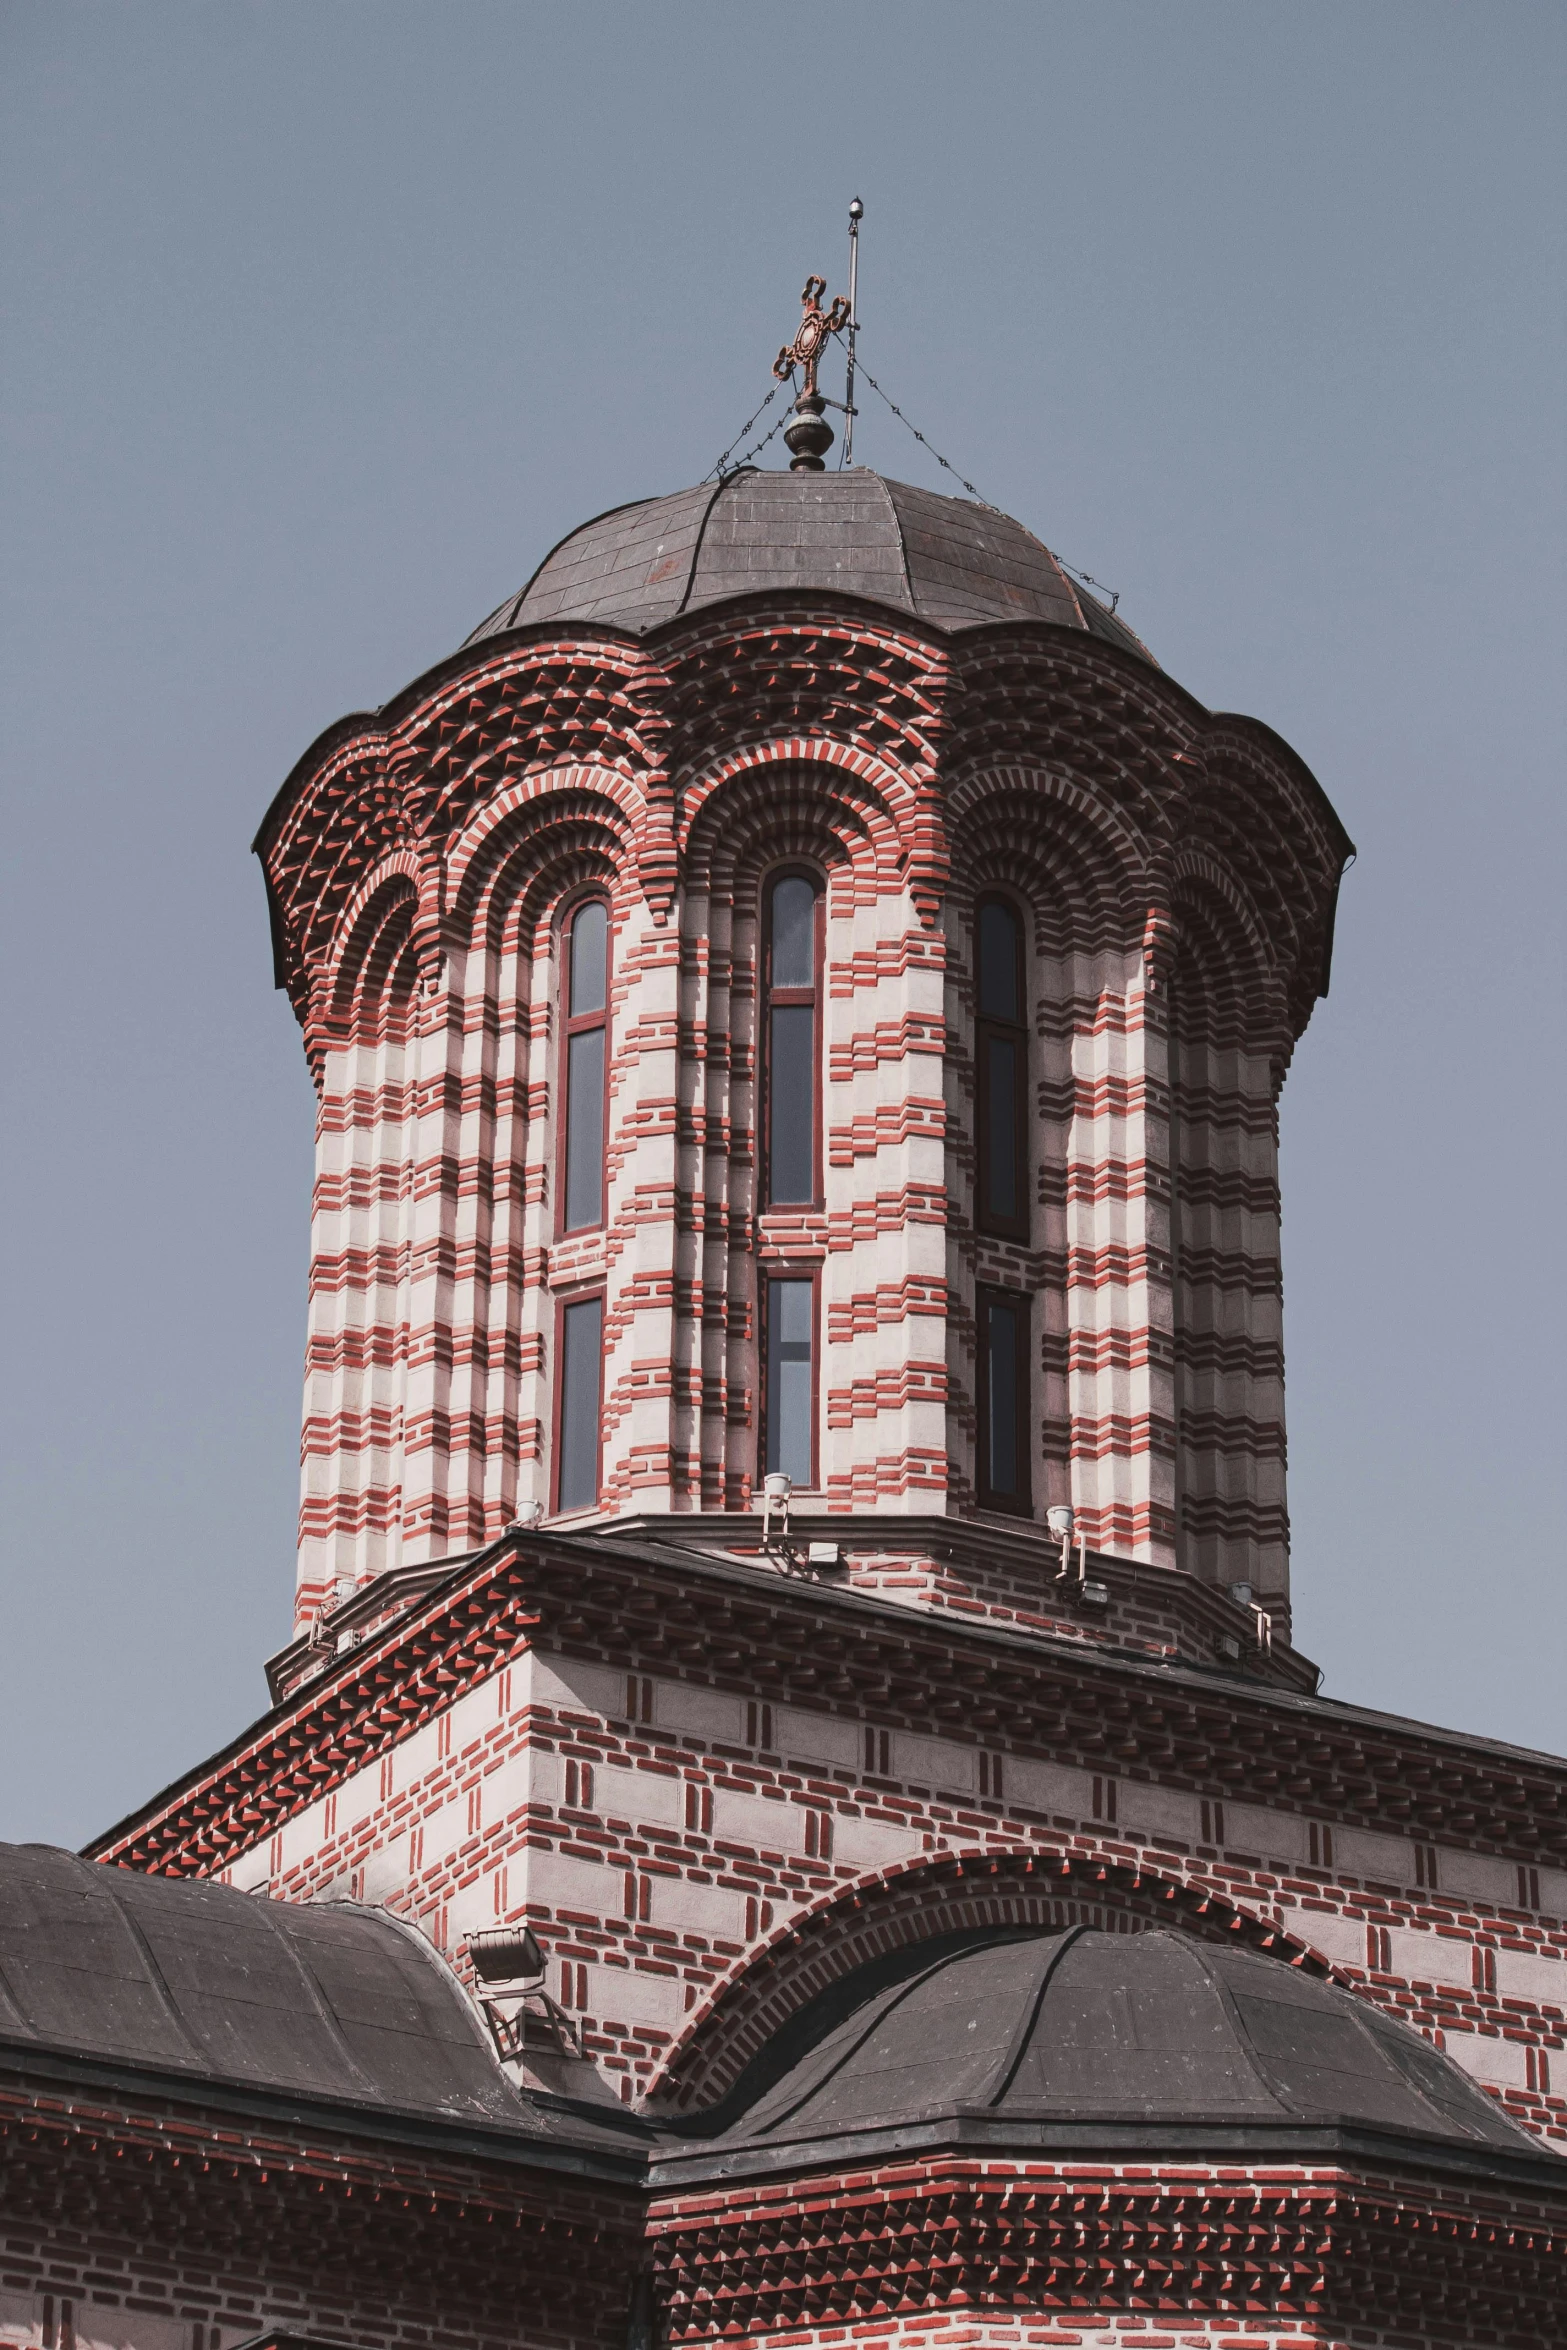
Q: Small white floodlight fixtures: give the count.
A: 5